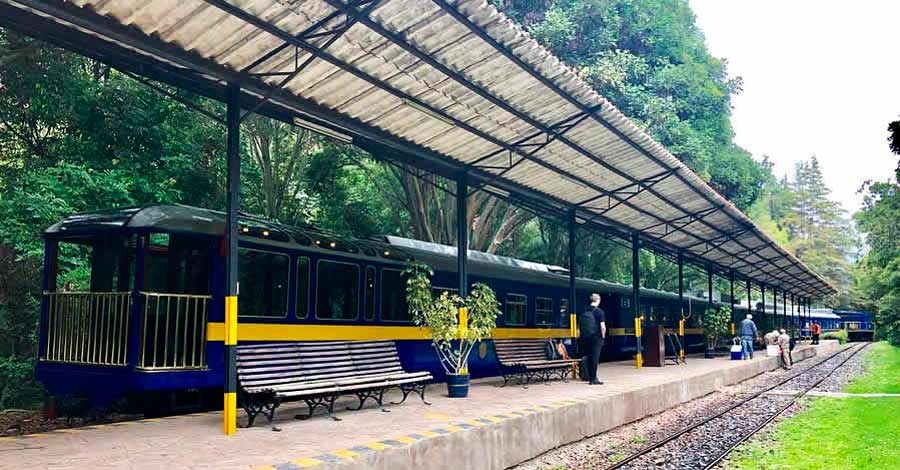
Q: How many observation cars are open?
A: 1